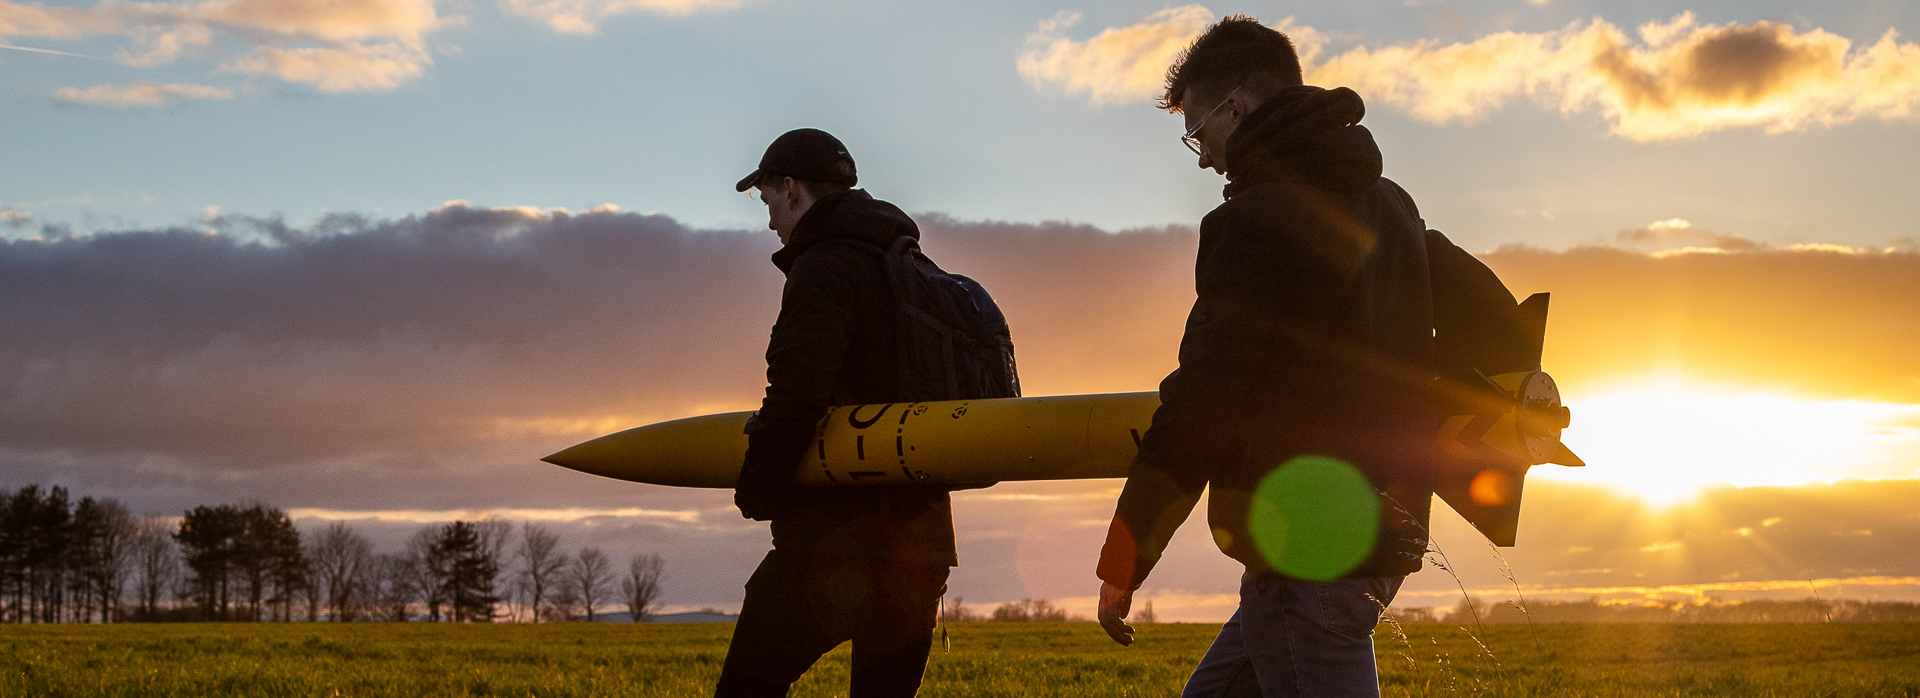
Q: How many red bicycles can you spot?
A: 0